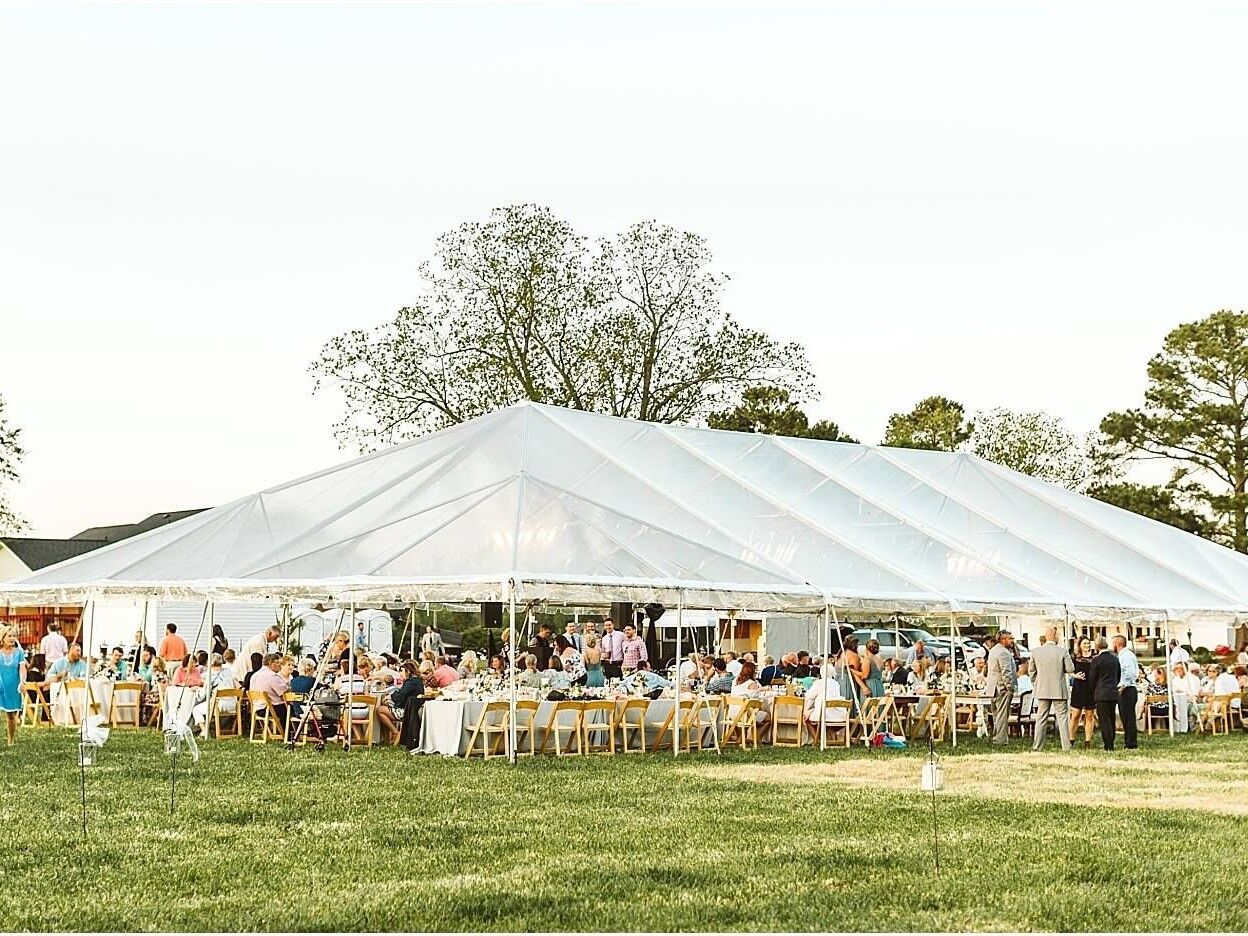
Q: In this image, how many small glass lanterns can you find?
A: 3